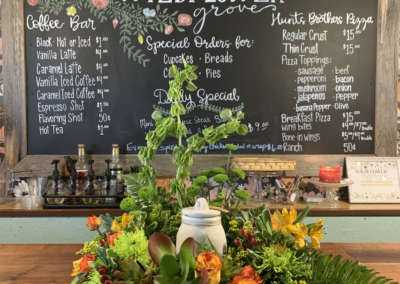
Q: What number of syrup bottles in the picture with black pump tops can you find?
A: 4